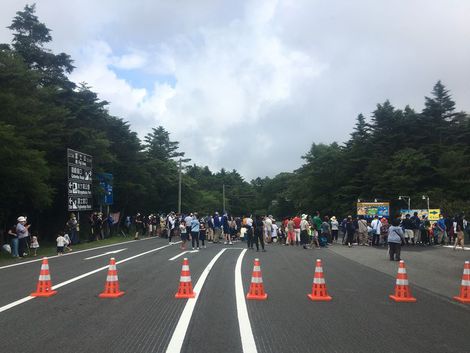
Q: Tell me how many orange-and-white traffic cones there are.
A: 7